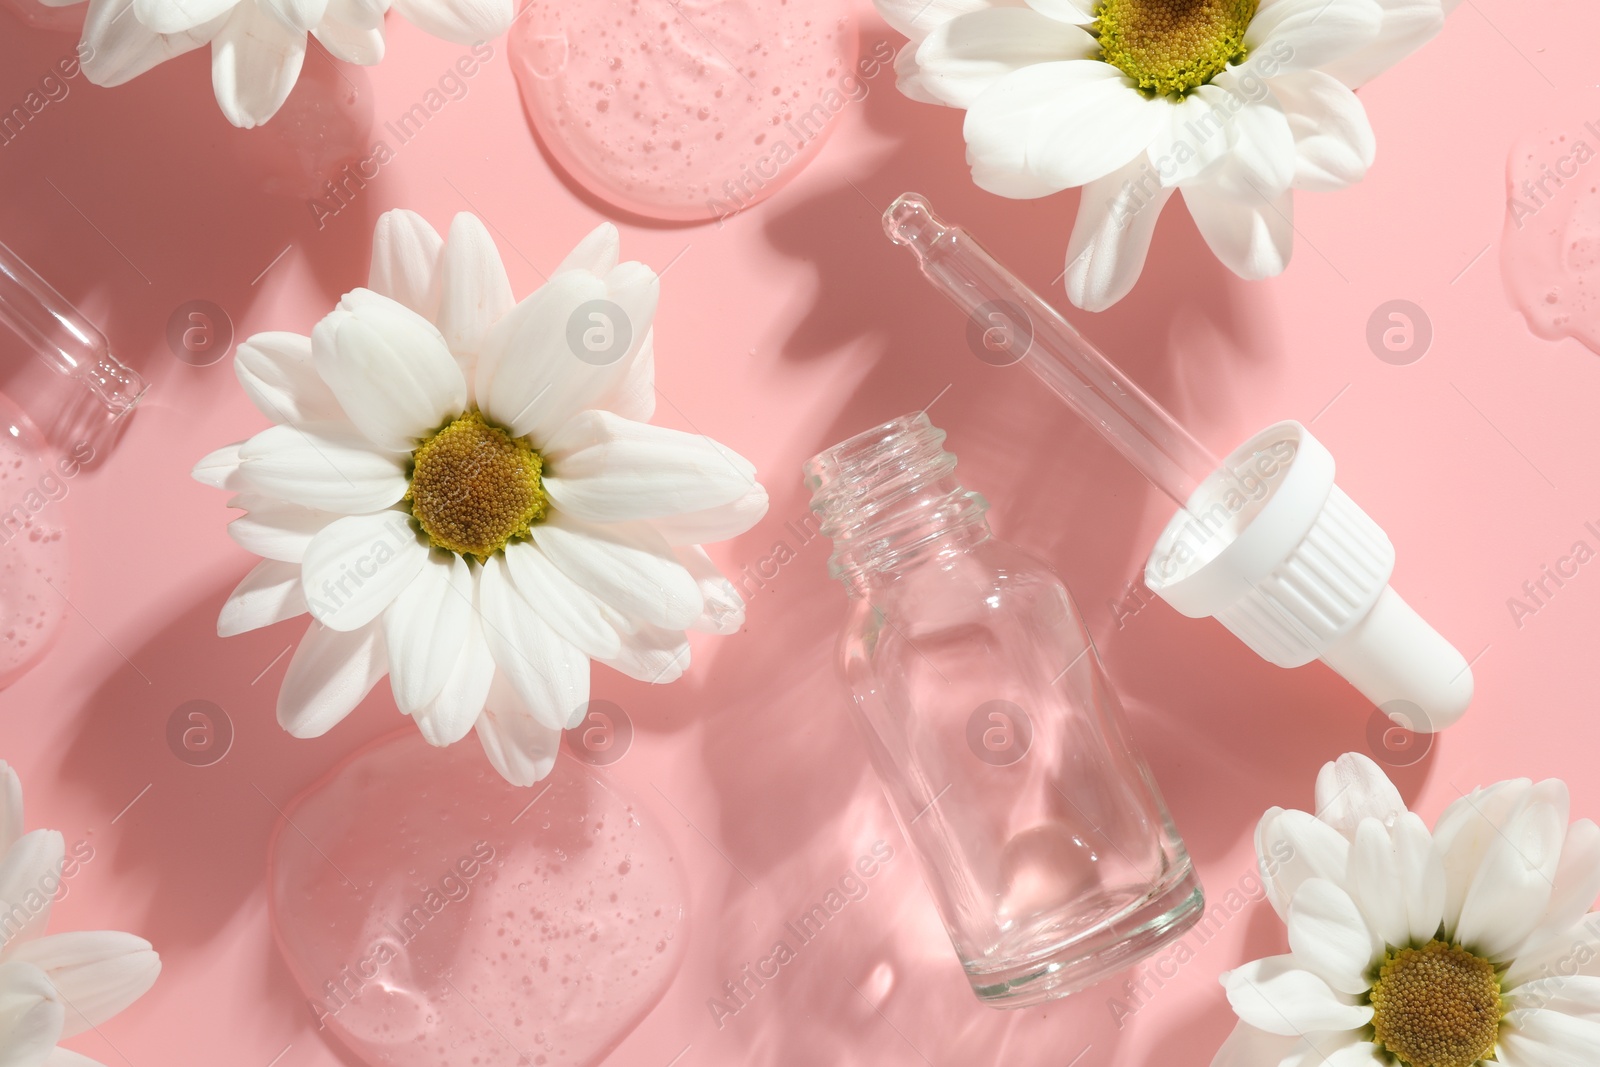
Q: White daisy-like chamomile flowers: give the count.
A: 5